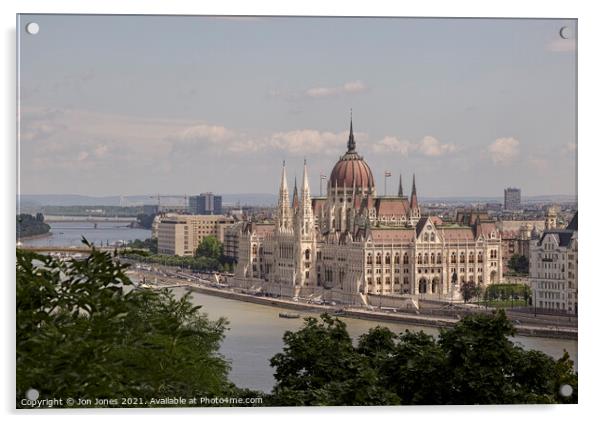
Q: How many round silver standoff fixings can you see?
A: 4